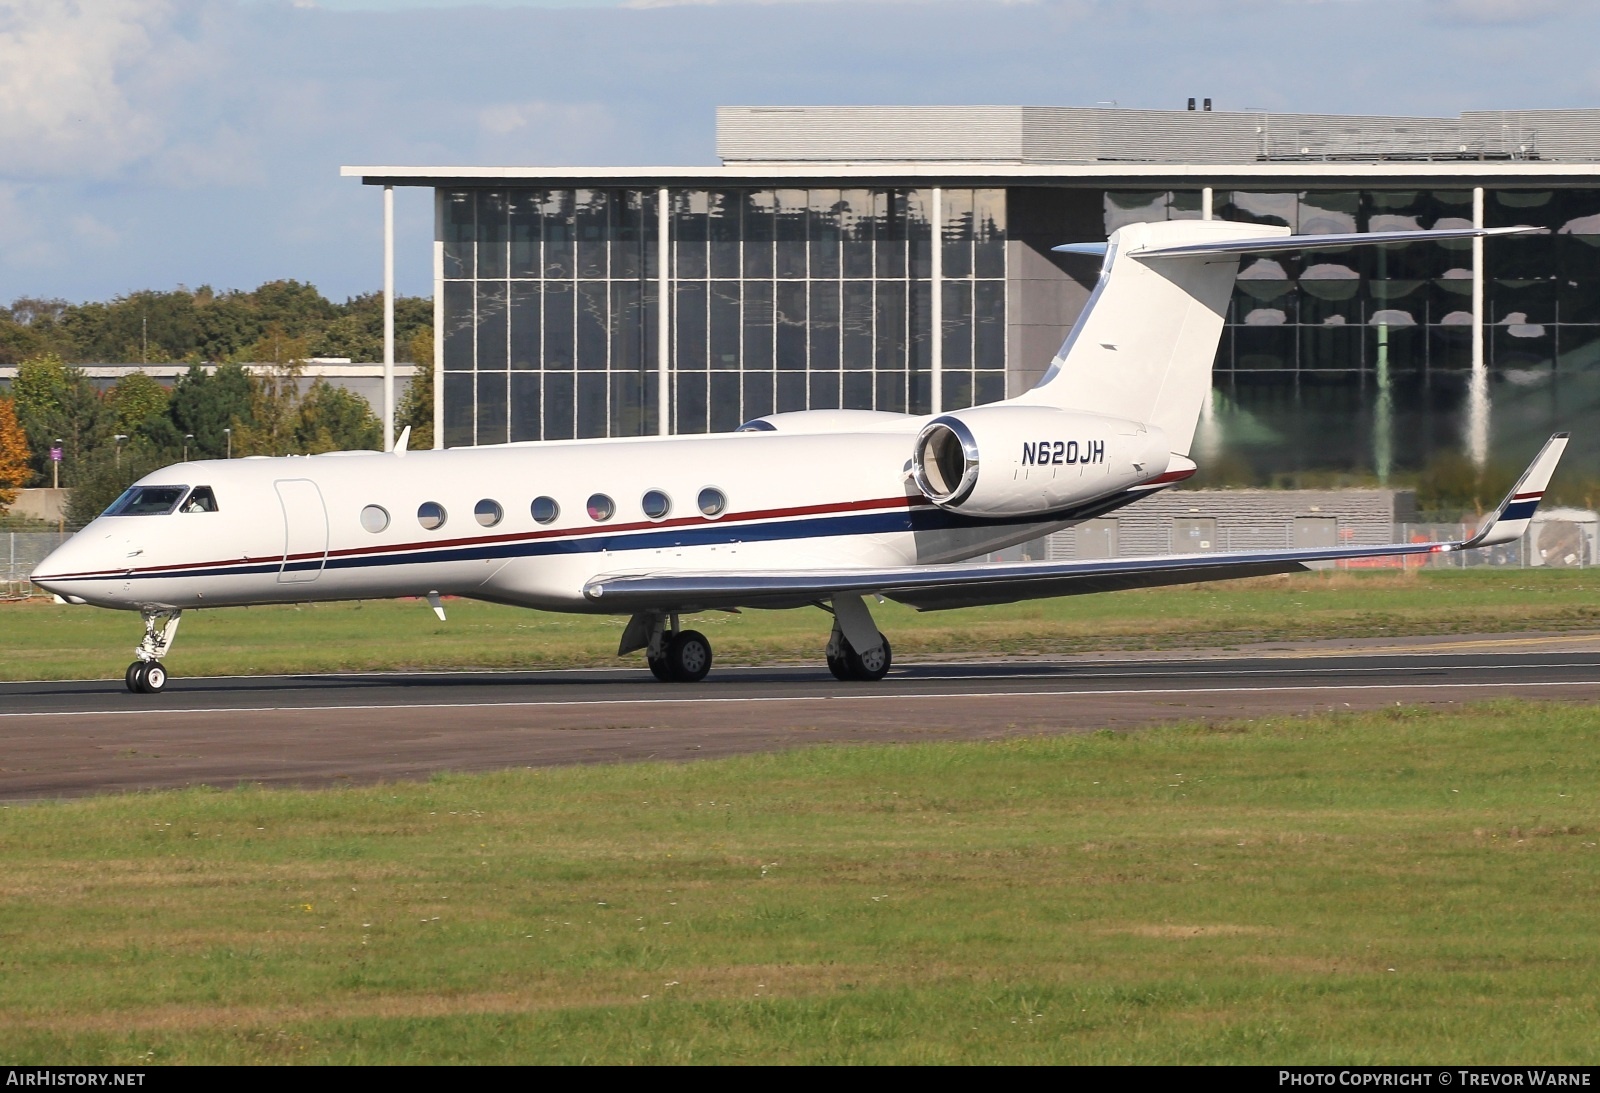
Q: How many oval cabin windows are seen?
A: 7